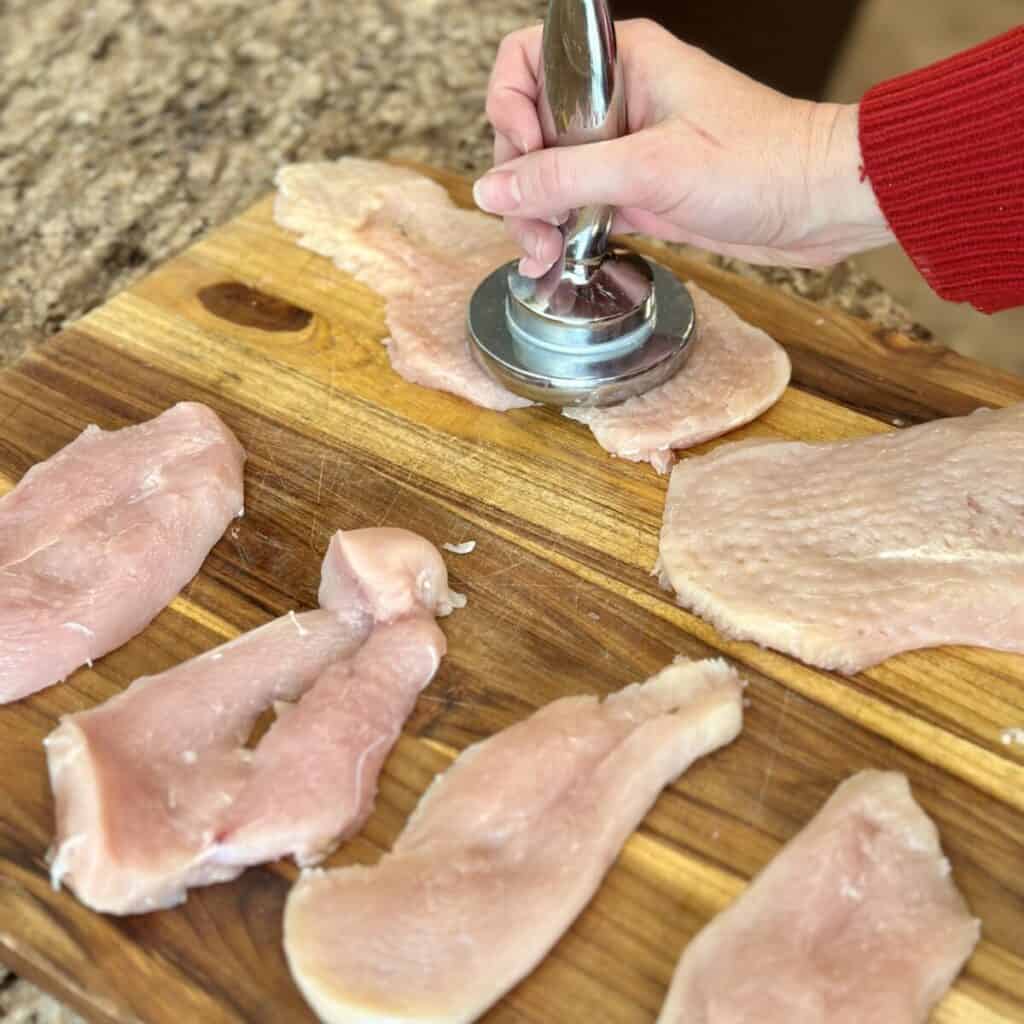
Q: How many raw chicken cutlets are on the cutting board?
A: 6